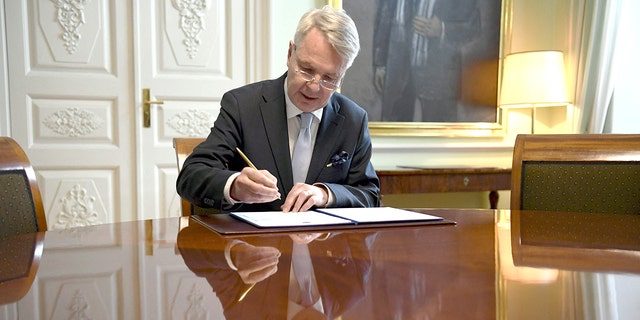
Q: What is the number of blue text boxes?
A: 0